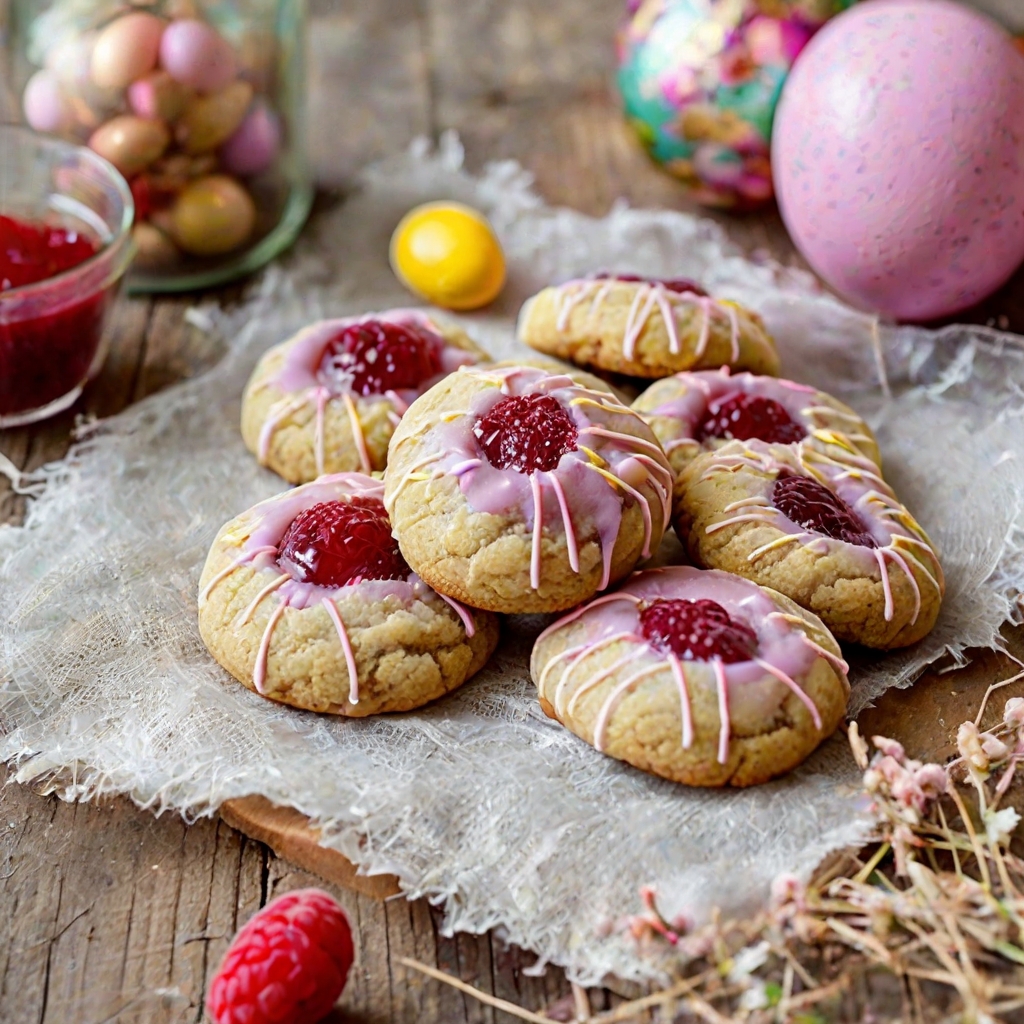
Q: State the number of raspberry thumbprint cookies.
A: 7